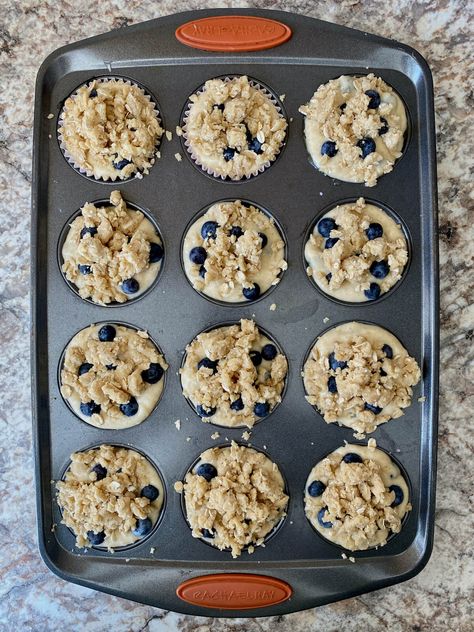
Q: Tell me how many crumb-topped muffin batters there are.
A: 12